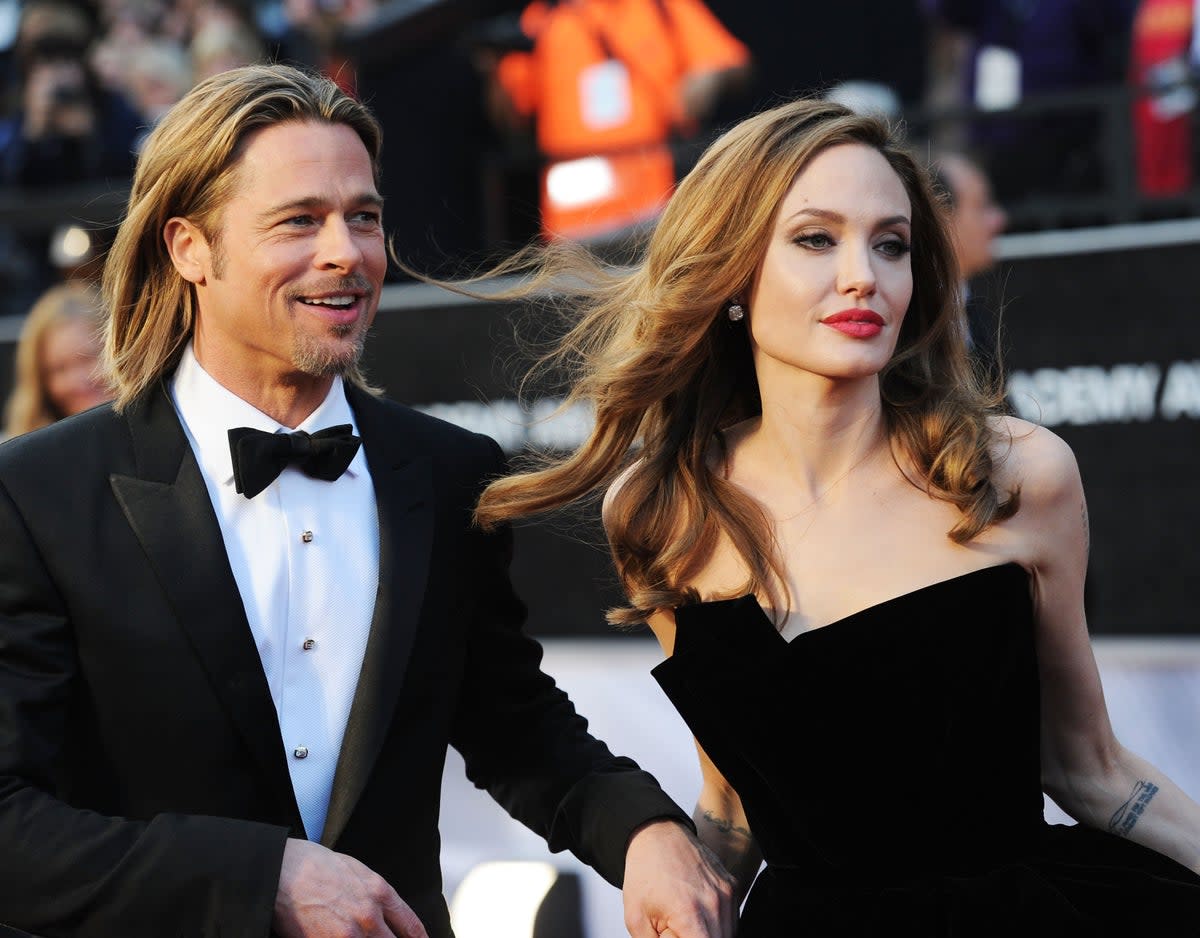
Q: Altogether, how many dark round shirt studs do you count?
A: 3